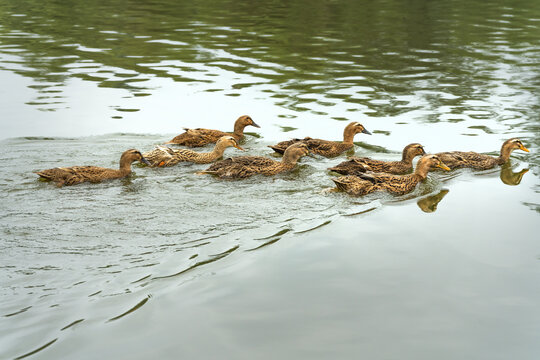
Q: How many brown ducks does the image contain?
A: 8